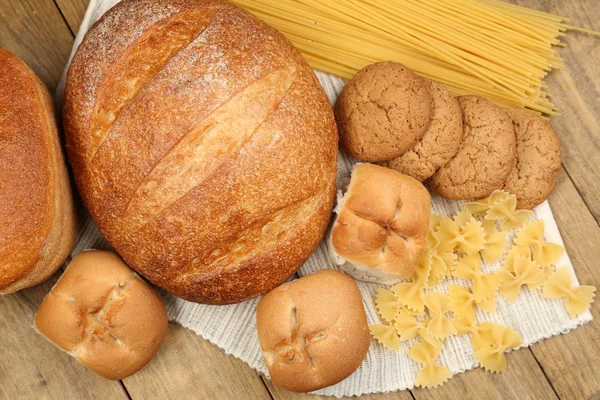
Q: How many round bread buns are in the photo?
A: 3